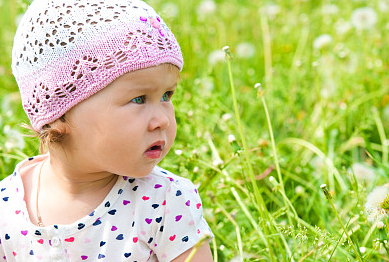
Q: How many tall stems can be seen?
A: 2